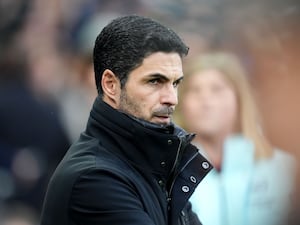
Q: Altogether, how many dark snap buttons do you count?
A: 3